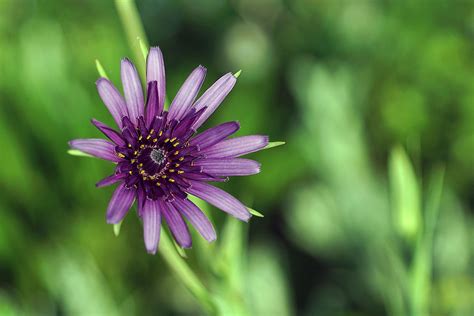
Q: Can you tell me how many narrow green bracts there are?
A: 8